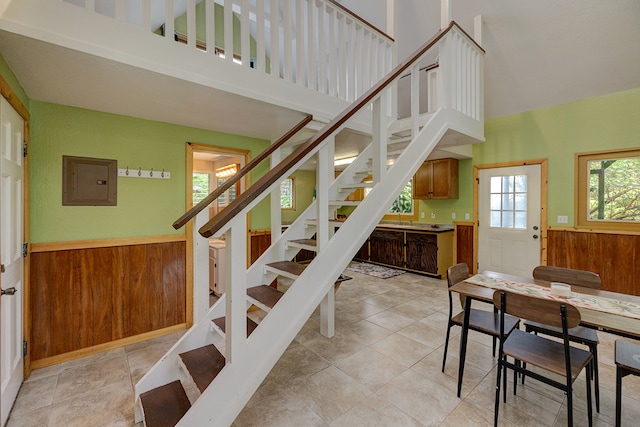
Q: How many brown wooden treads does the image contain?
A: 6